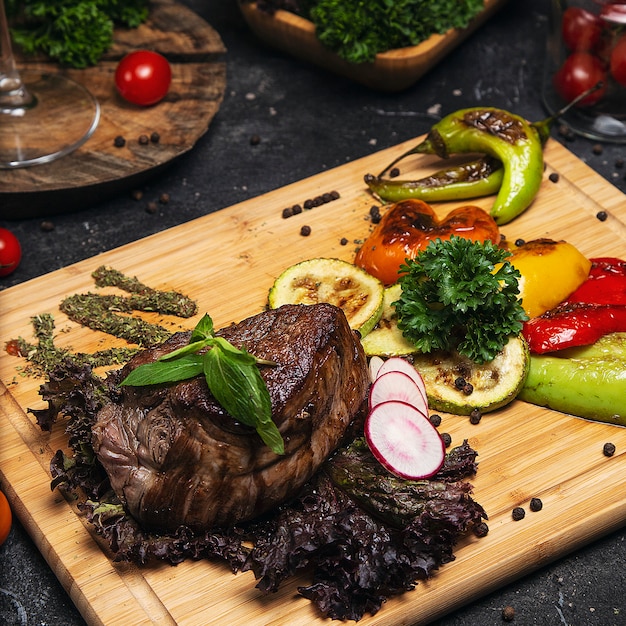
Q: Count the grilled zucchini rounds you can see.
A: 3